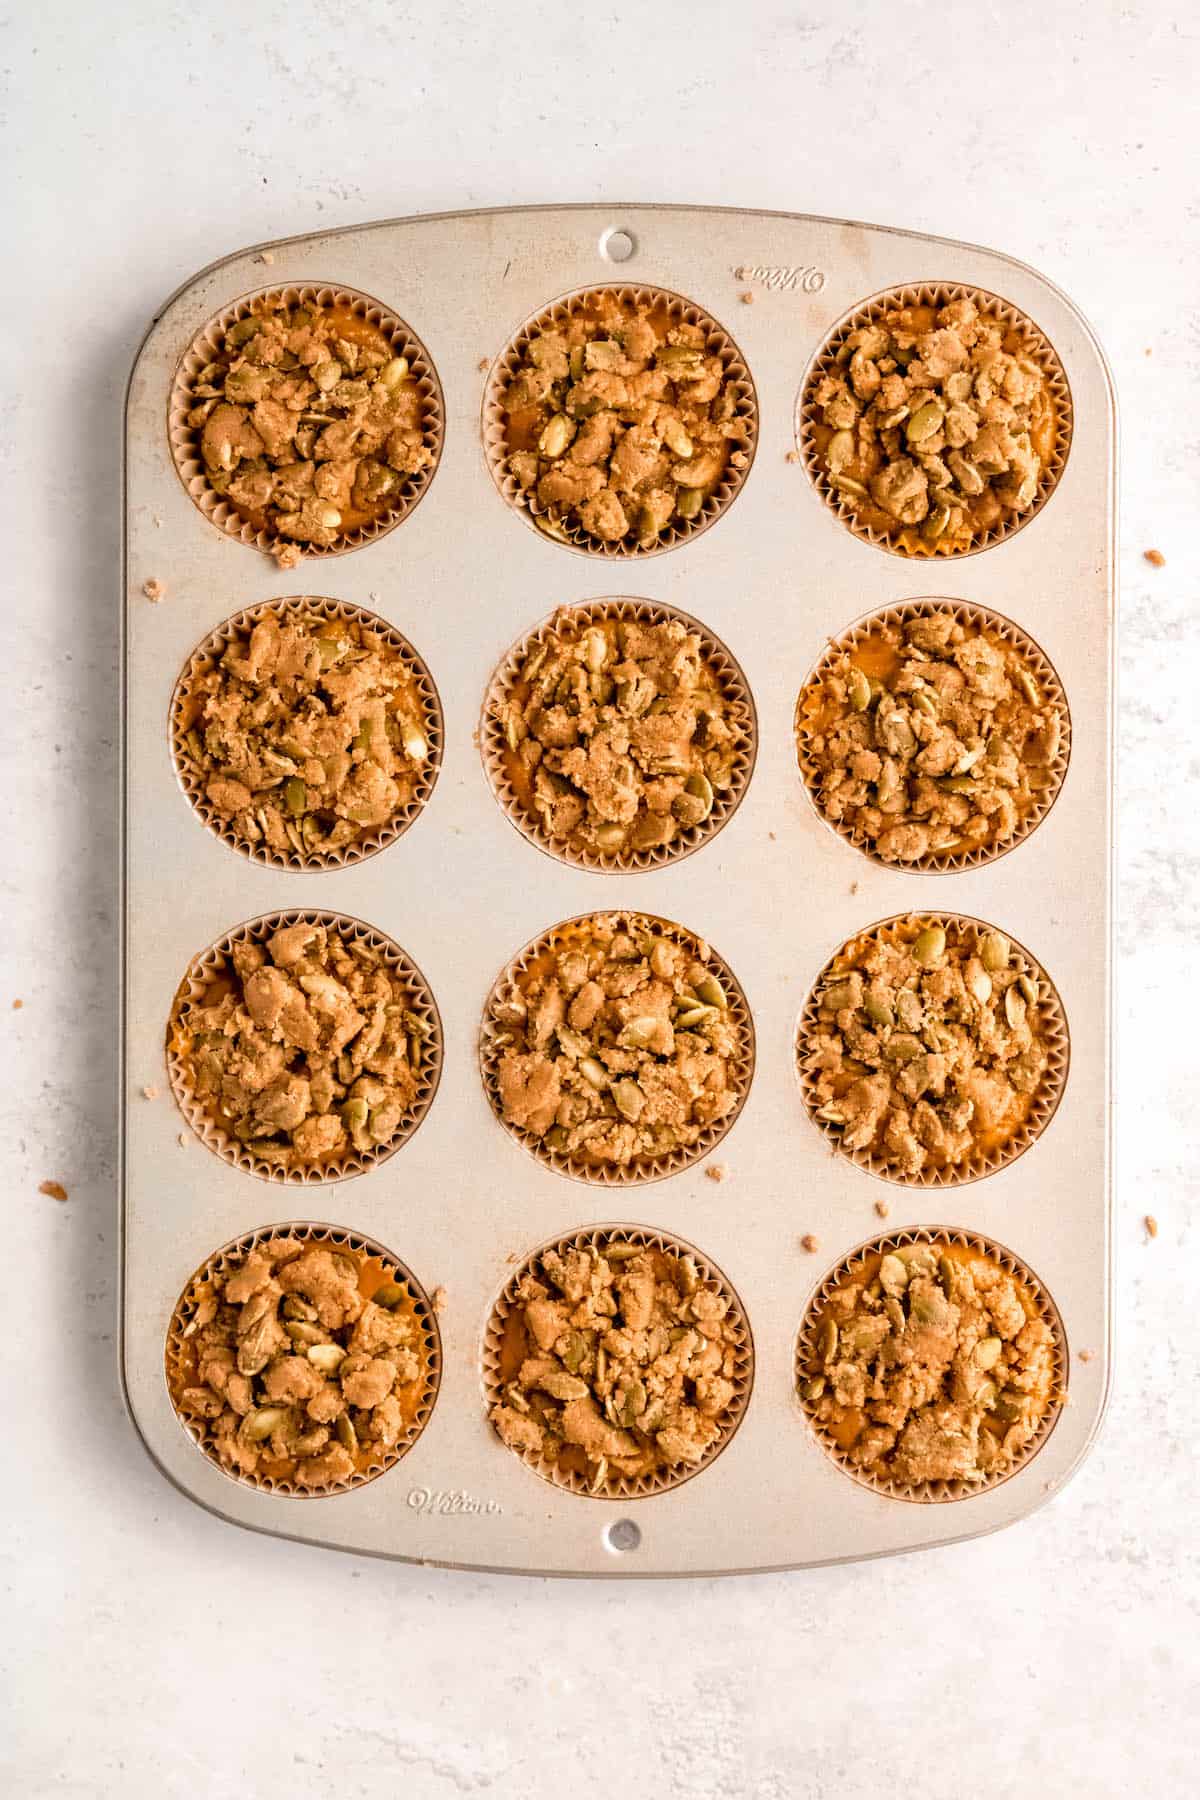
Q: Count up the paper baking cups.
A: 12